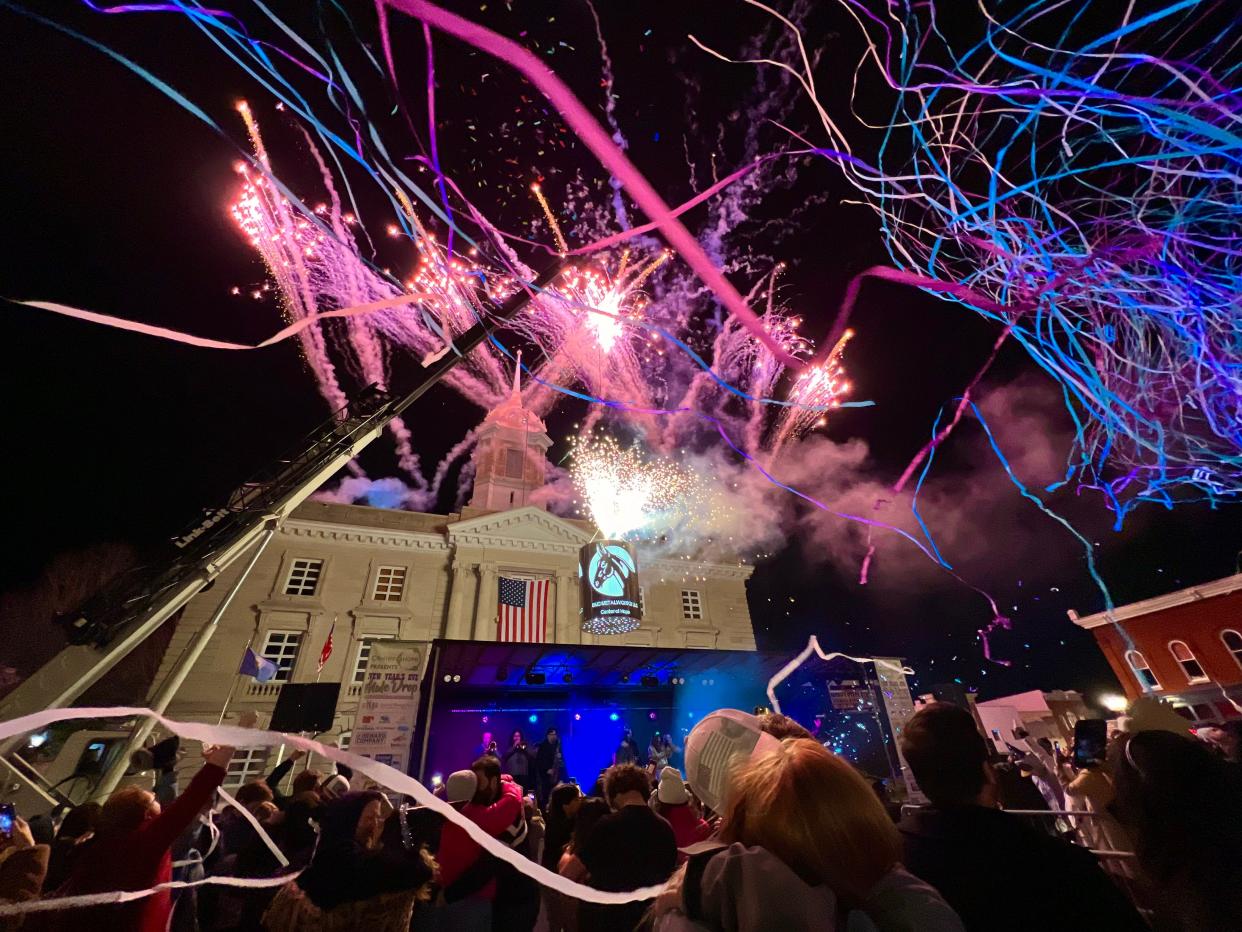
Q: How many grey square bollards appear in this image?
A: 0